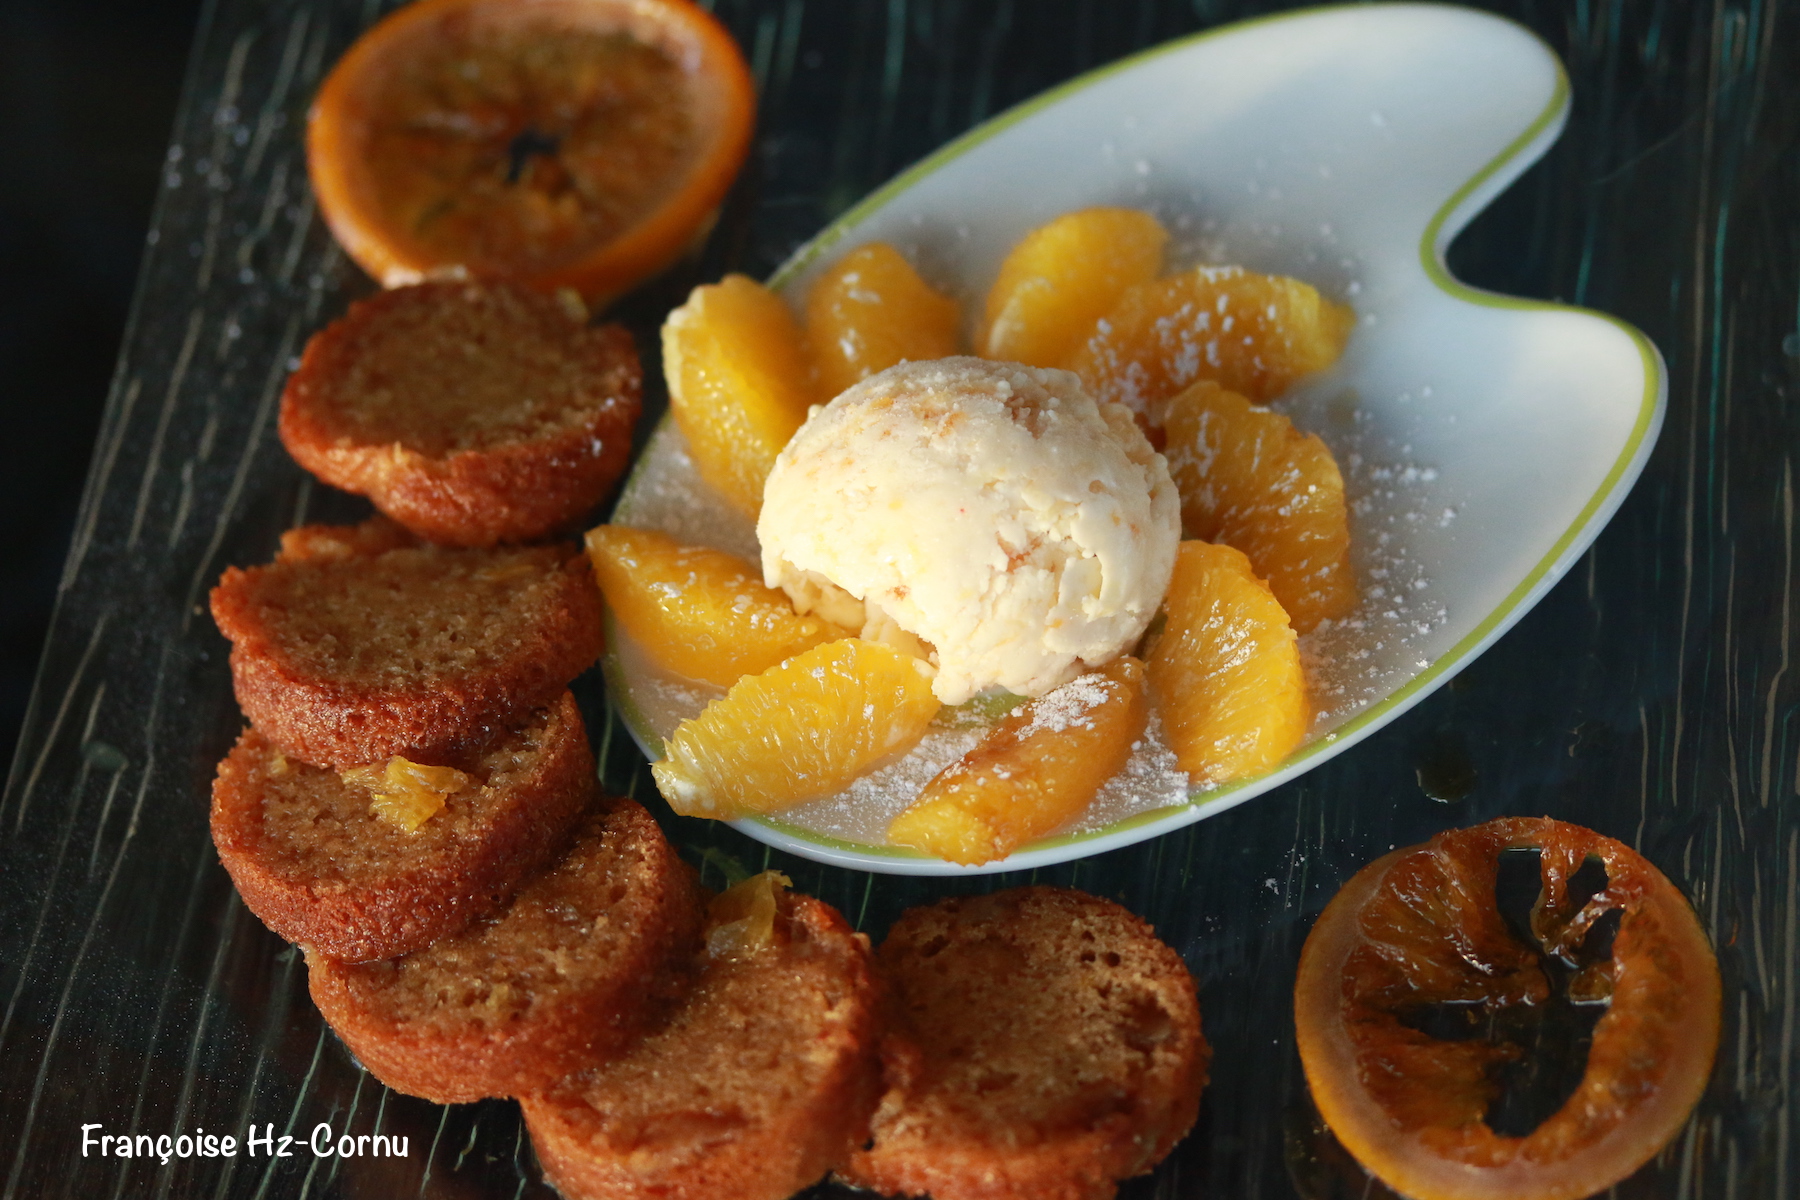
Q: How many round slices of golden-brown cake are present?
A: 6